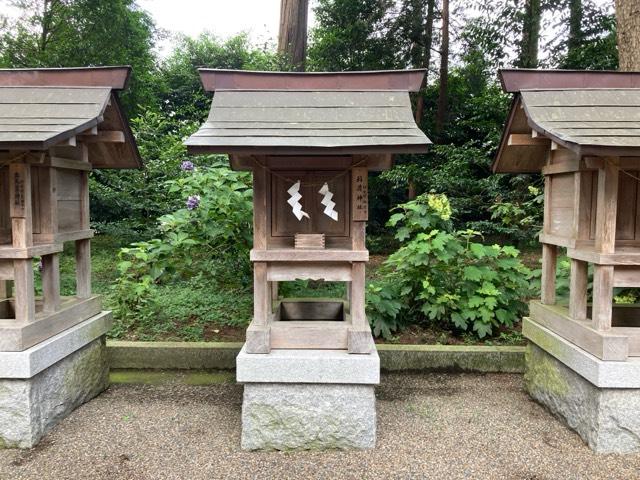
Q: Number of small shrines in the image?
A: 3